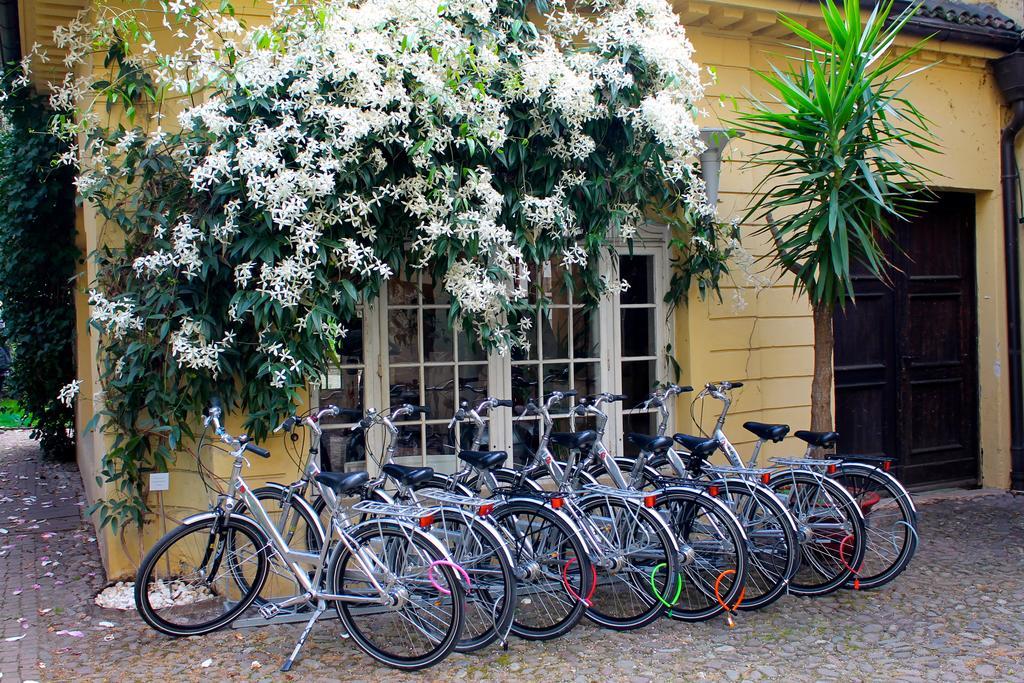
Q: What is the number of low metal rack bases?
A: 1